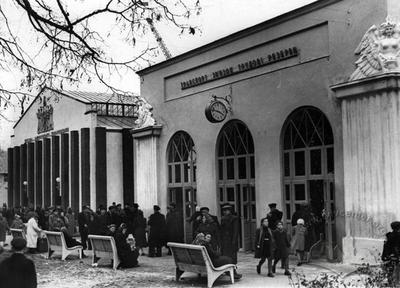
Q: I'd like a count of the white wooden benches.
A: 4